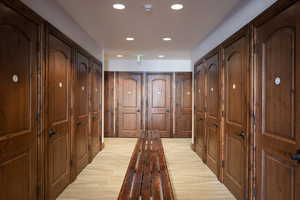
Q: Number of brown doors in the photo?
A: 11